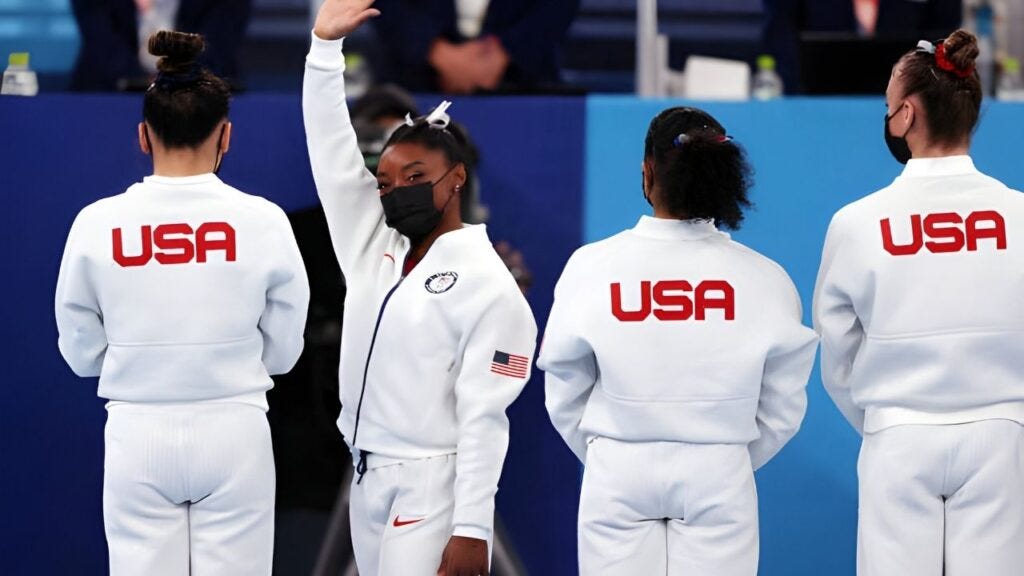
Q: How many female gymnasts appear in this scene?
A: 4